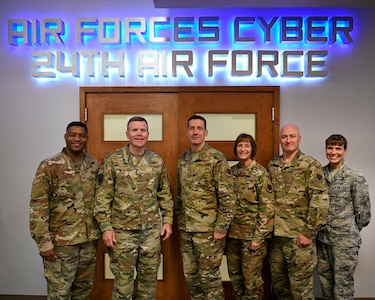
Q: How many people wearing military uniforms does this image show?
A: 6